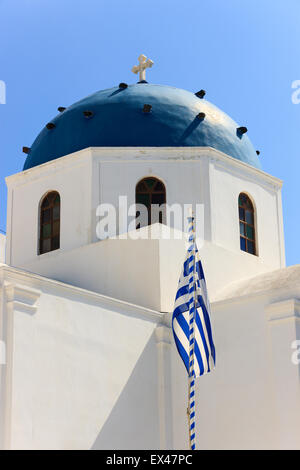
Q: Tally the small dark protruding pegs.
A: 10